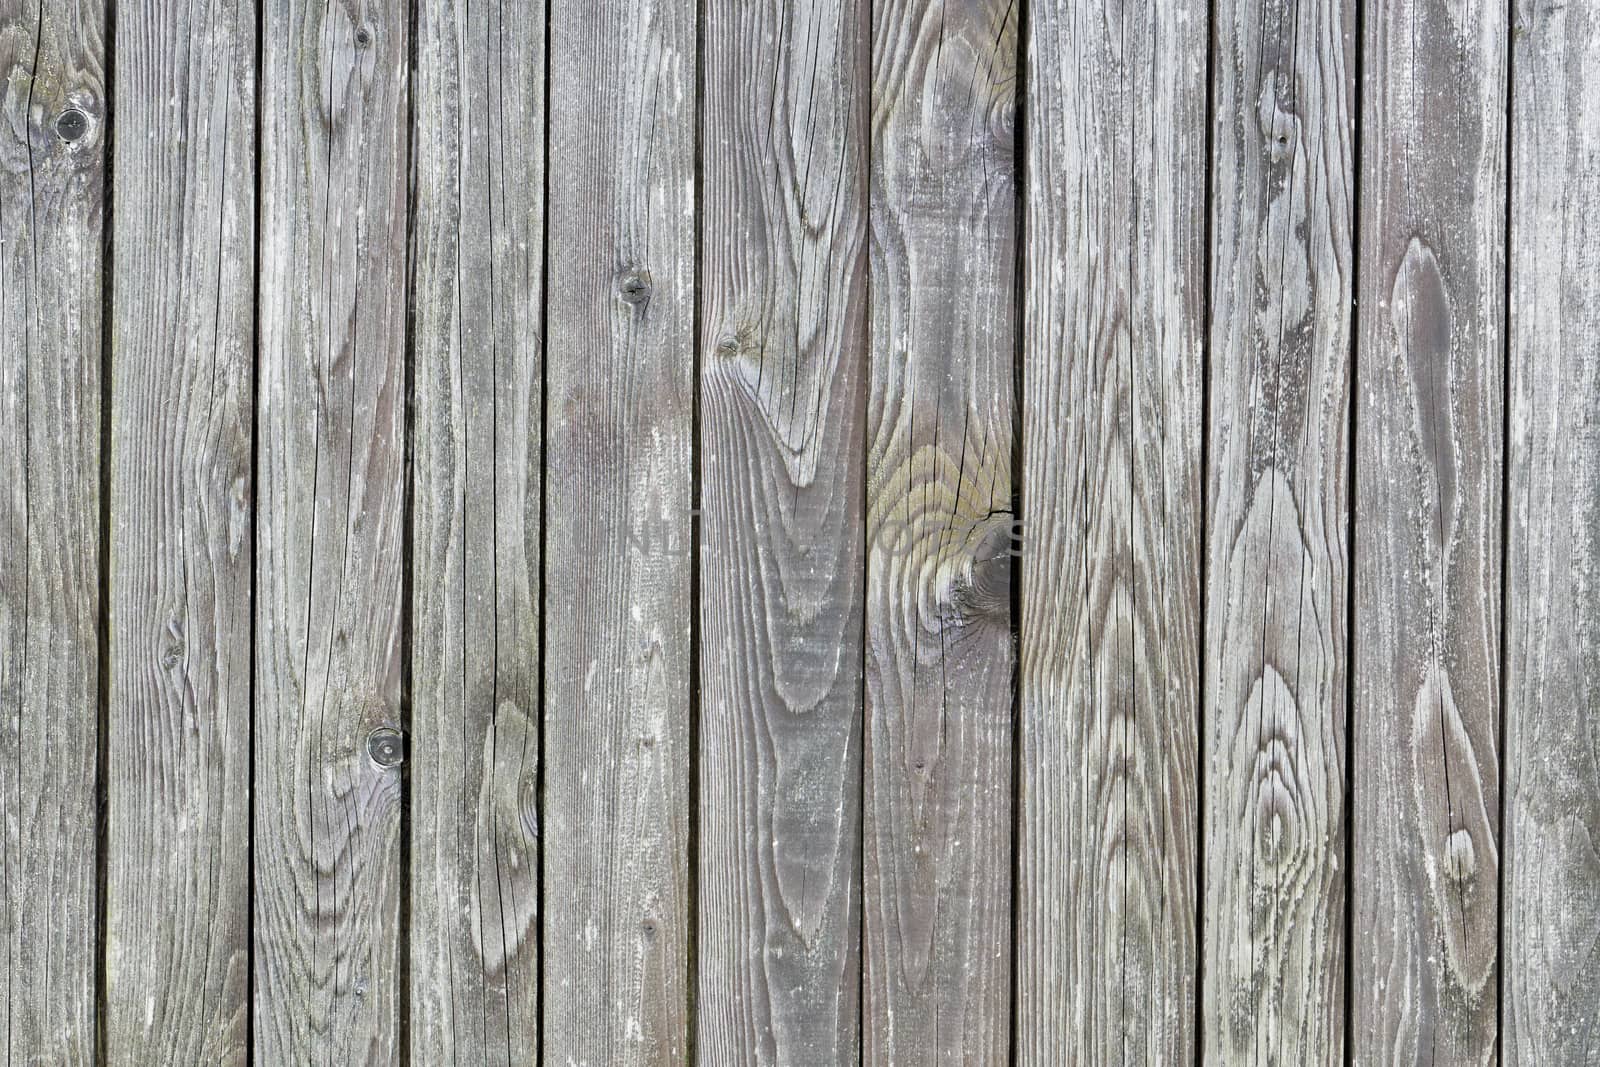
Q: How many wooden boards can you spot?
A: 11